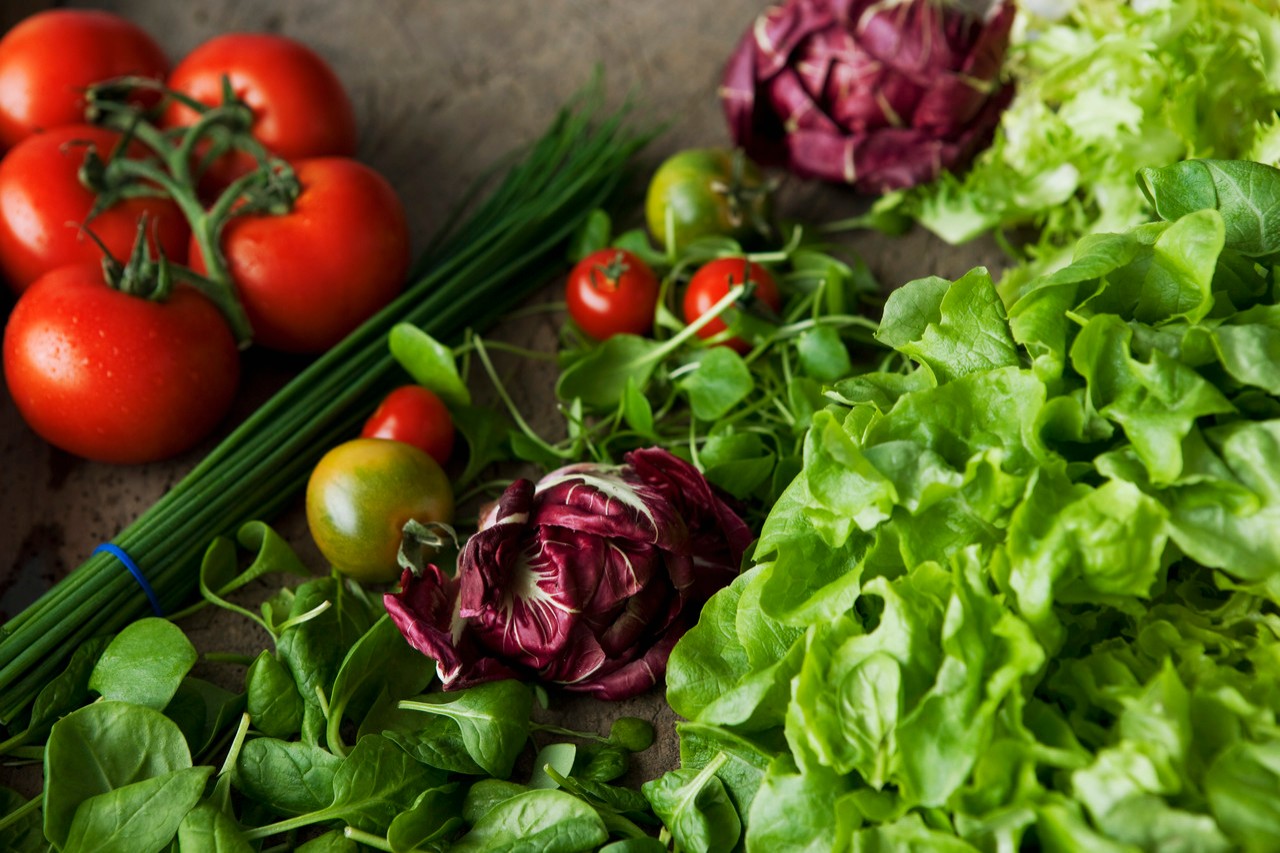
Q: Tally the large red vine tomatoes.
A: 5